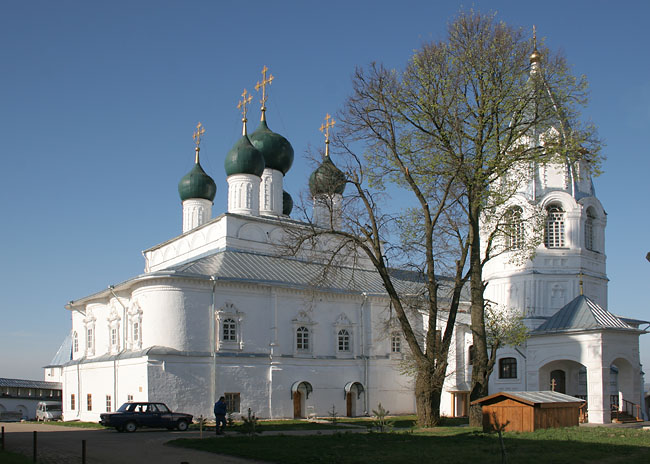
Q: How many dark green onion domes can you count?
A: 5